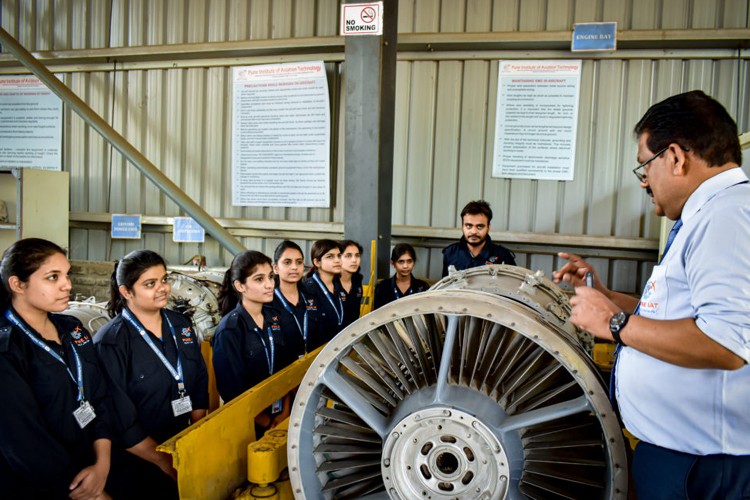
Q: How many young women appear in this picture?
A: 7